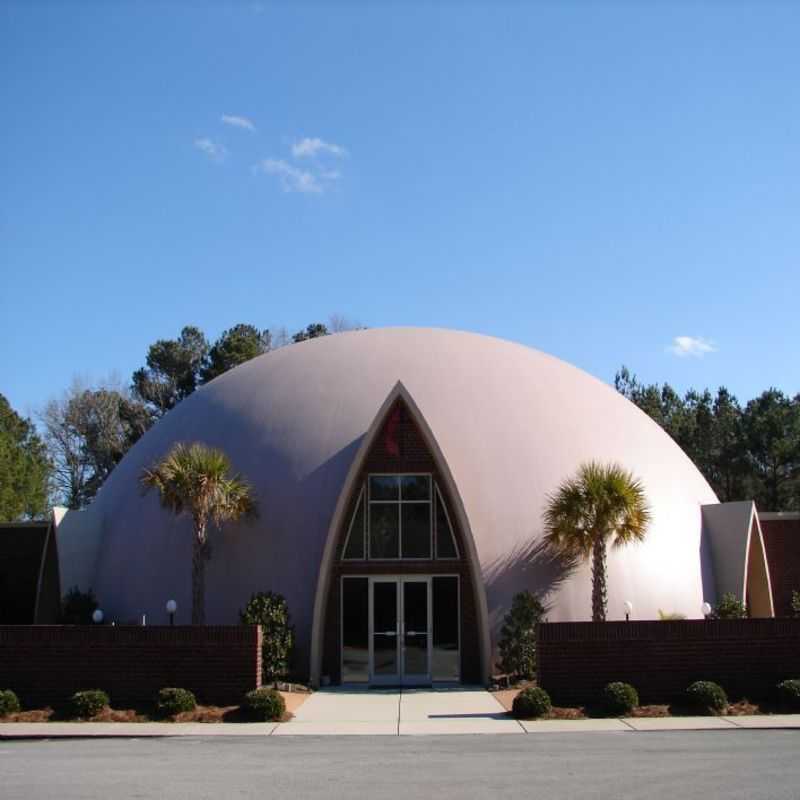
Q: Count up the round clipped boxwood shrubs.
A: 8